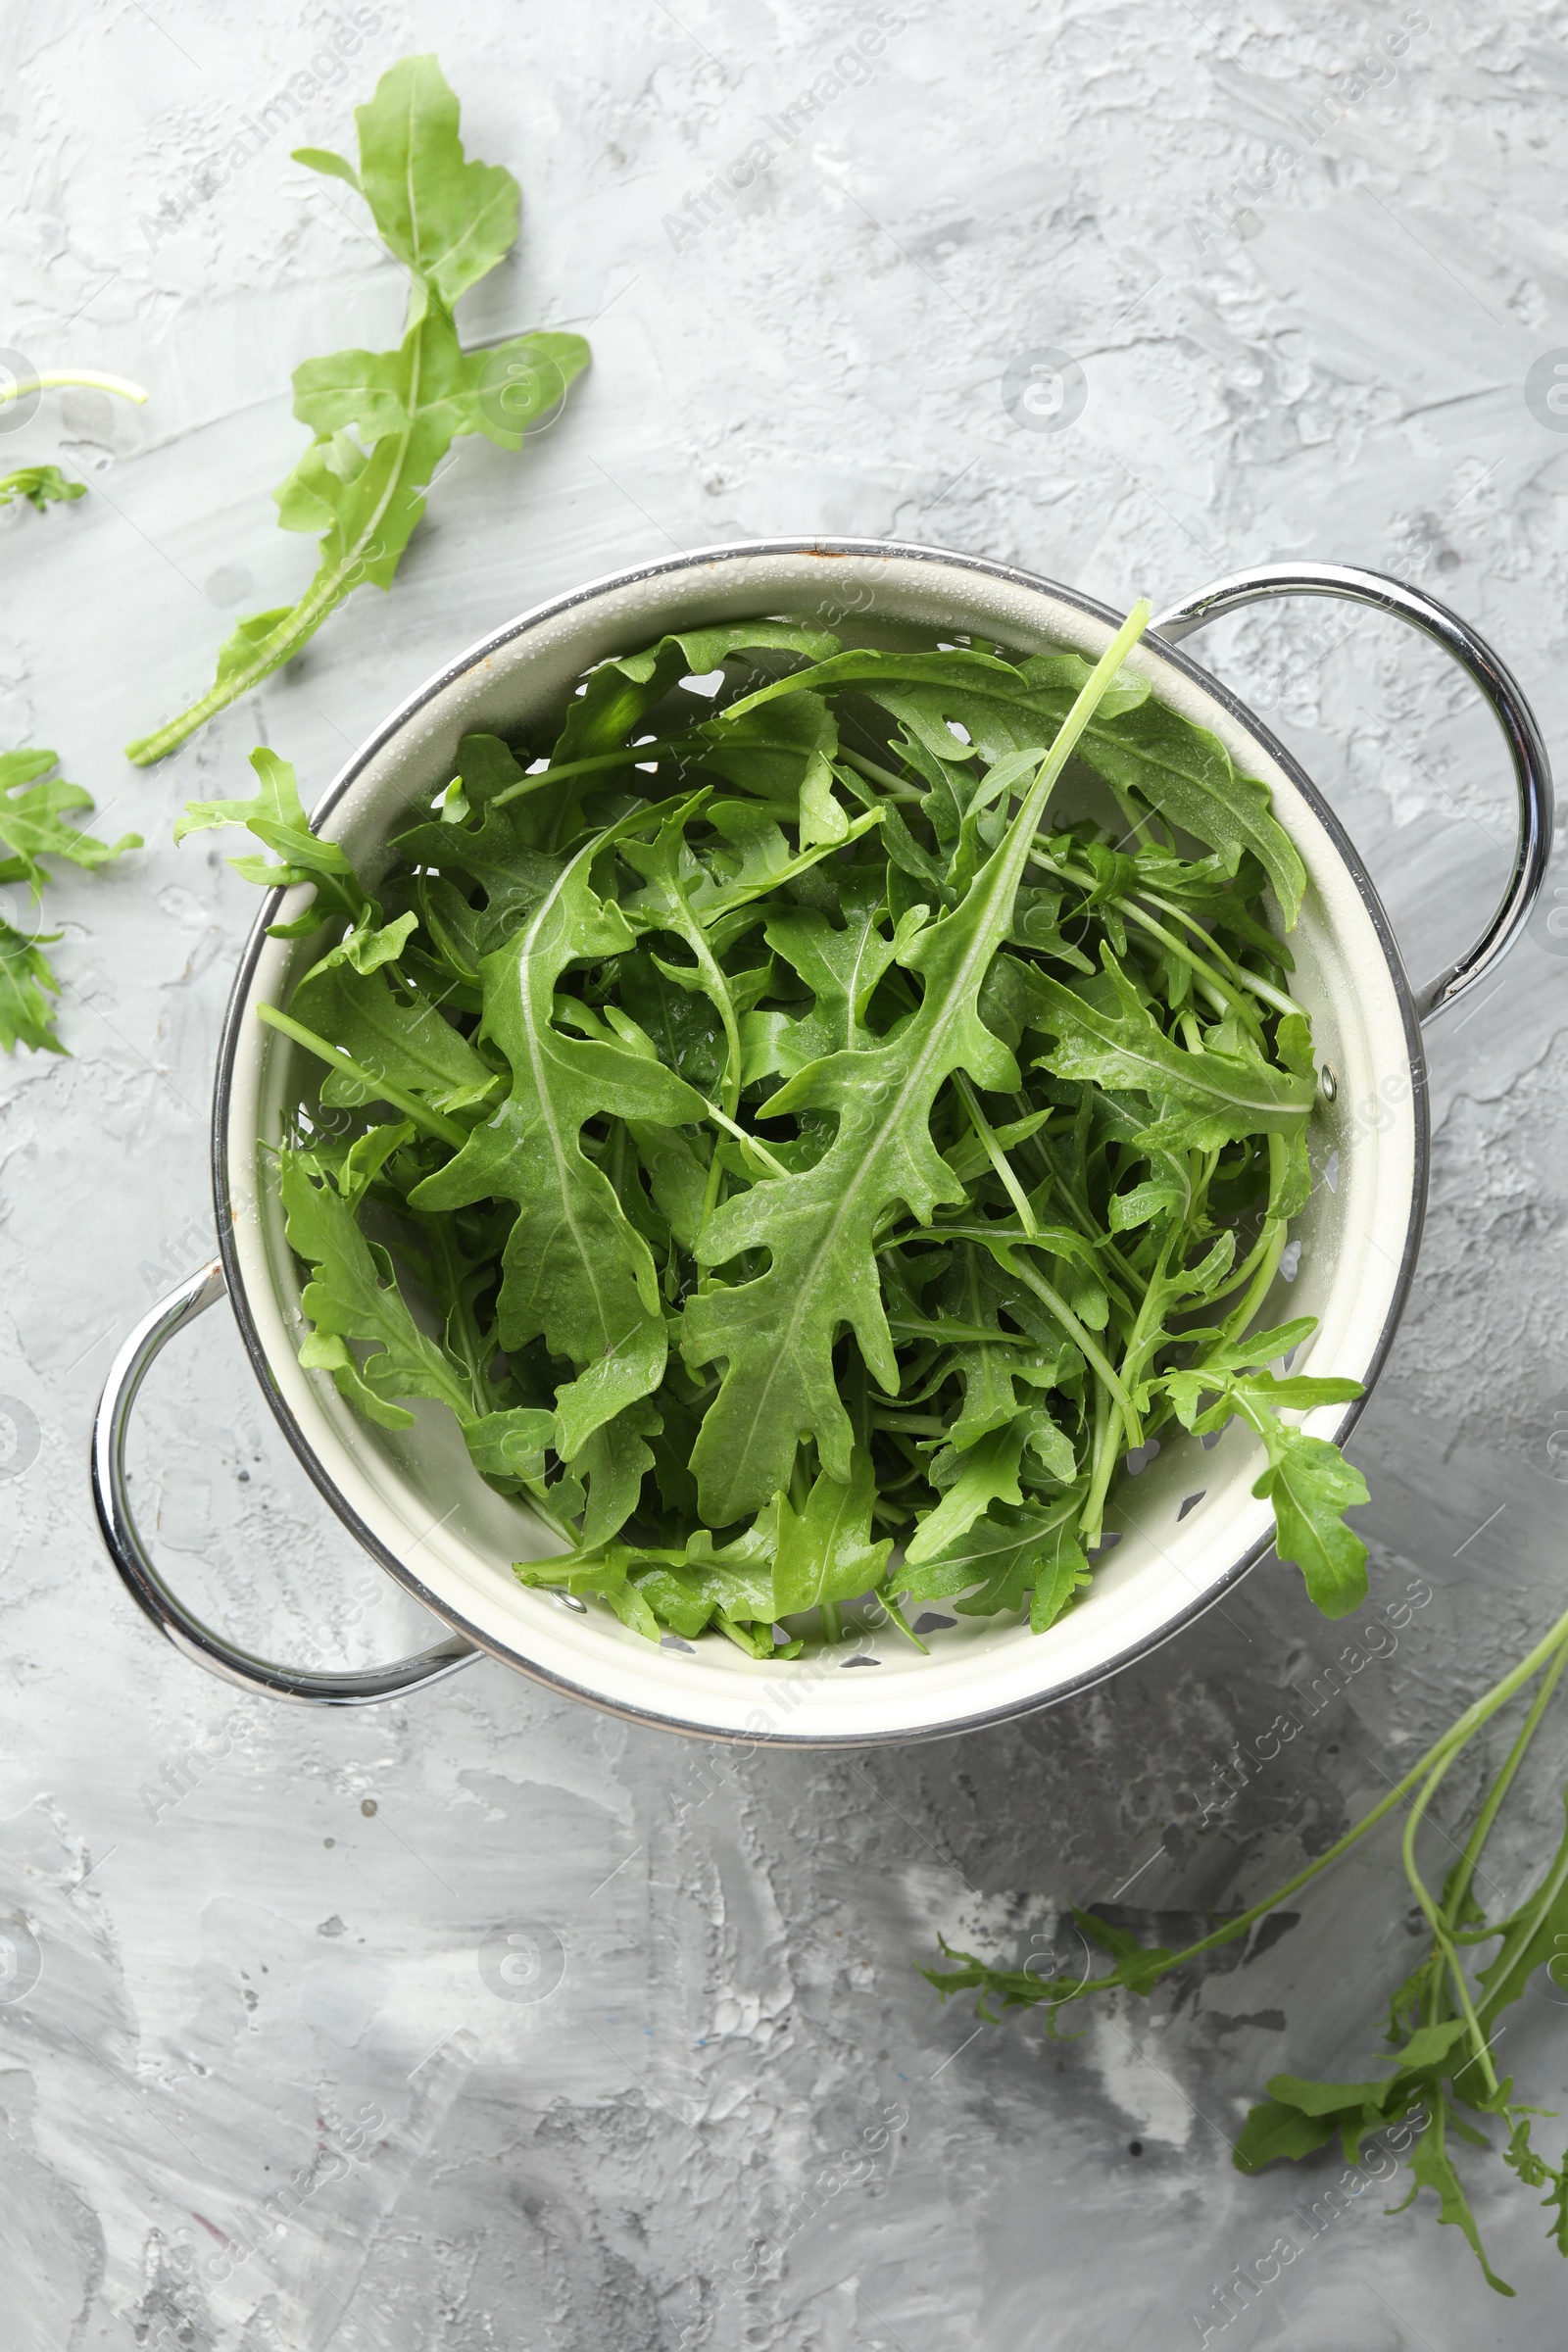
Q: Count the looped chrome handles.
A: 2